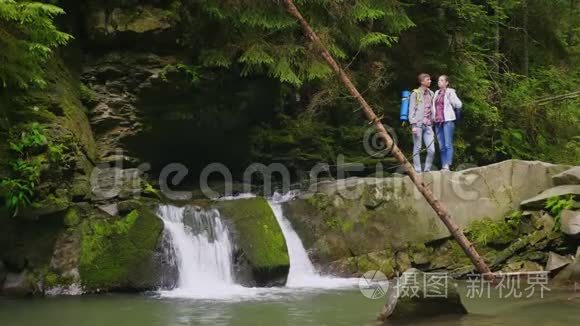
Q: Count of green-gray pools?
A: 1